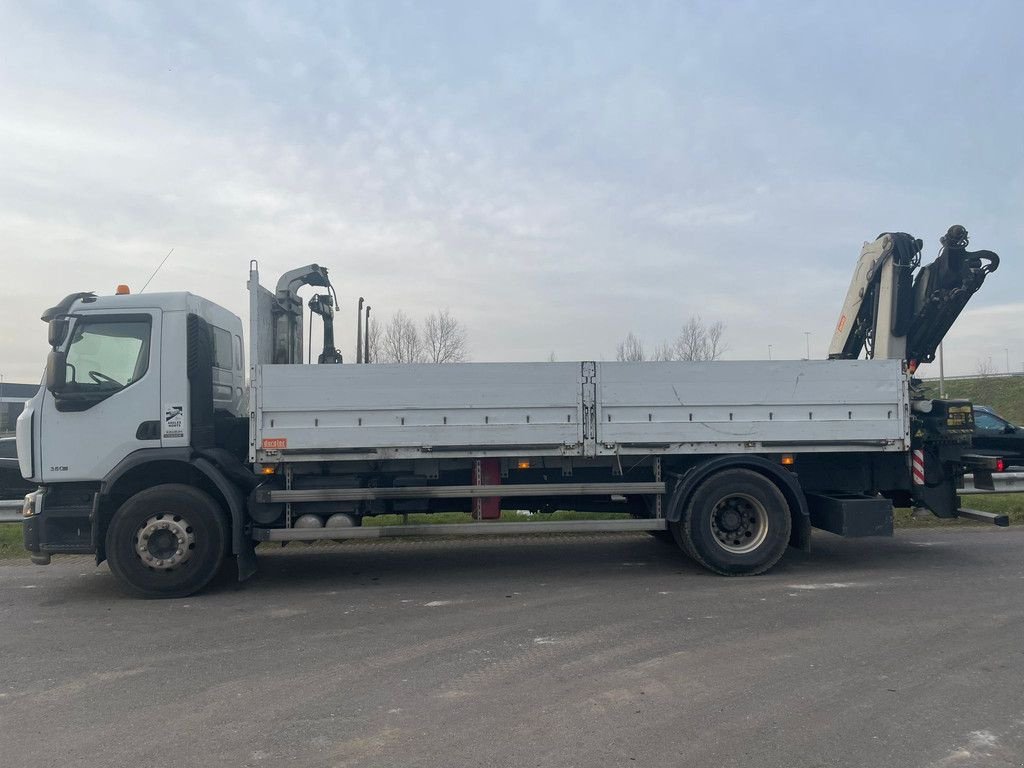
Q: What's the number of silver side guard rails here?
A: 2